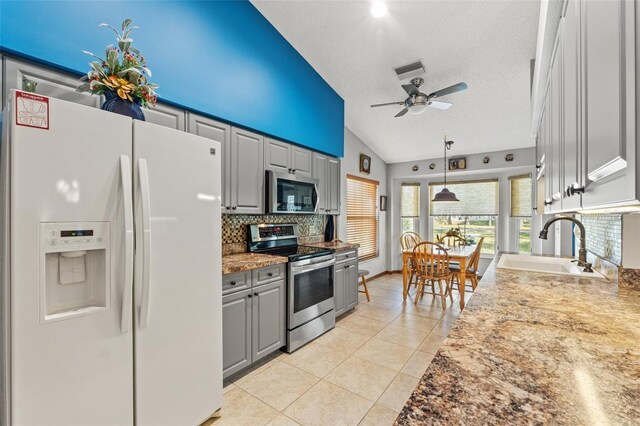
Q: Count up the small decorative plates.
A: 4